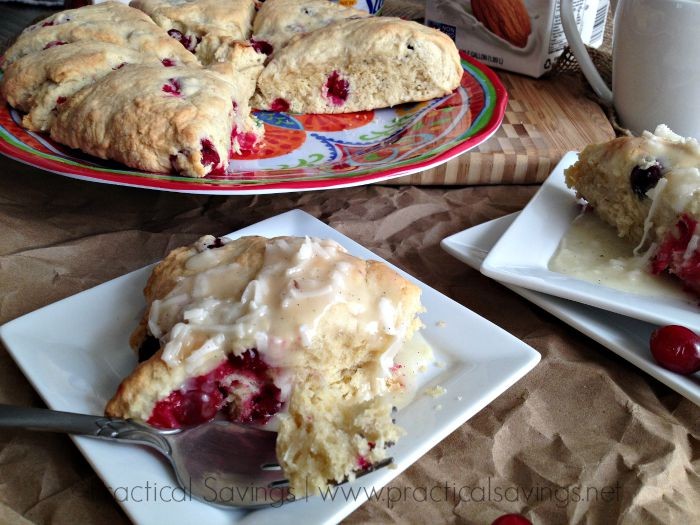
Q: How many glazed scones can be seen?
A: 2